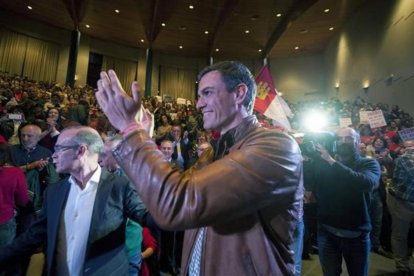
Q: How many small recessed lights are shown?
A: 15